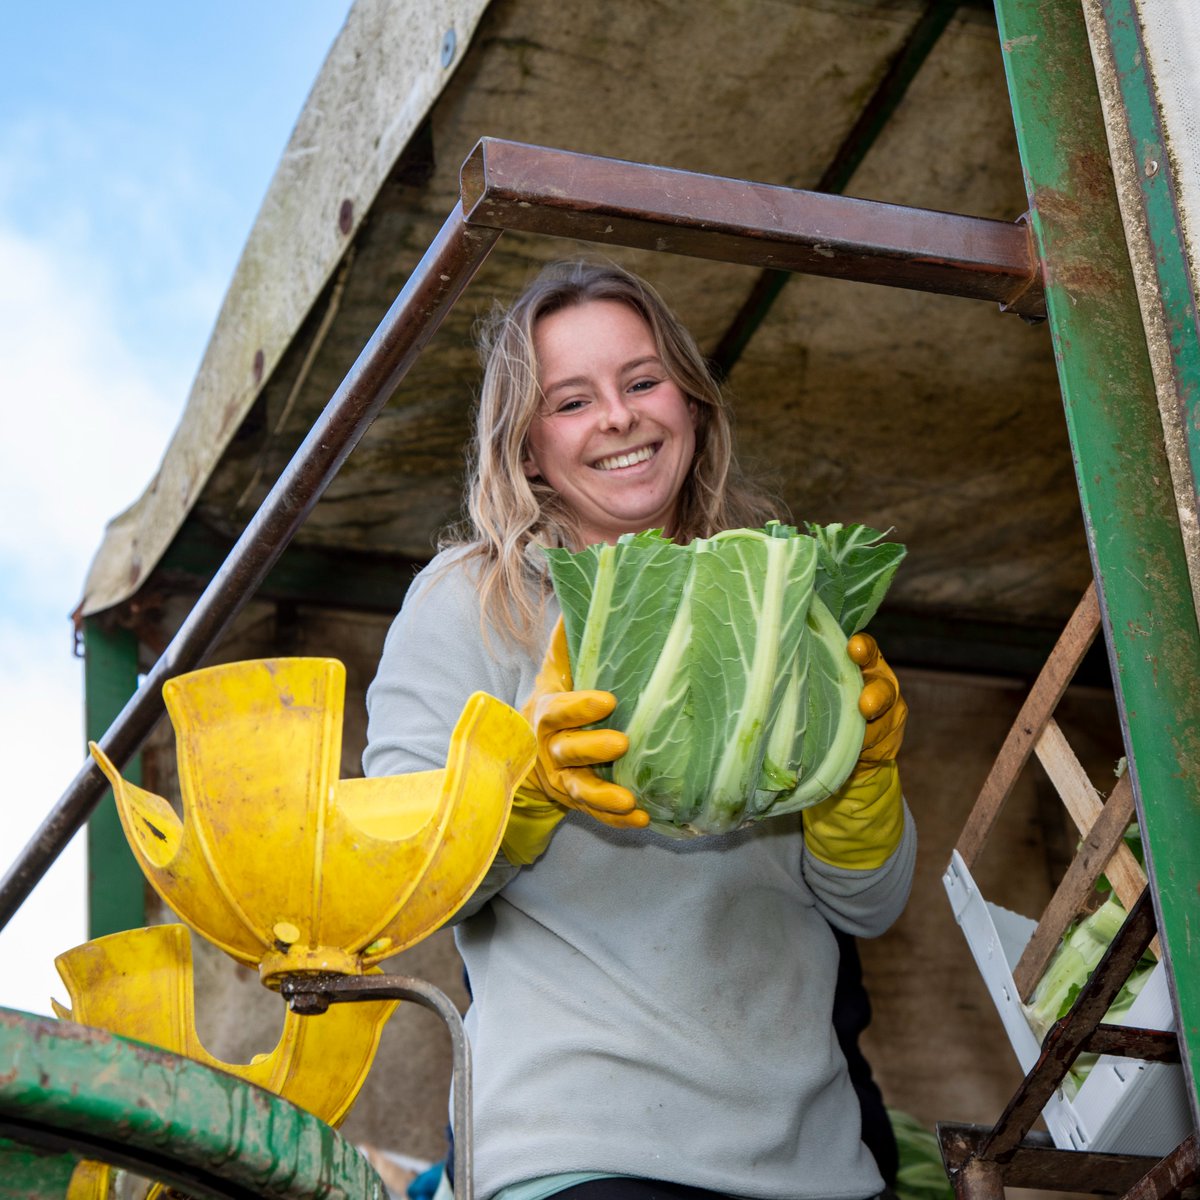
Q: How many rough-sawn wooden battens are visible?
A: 3